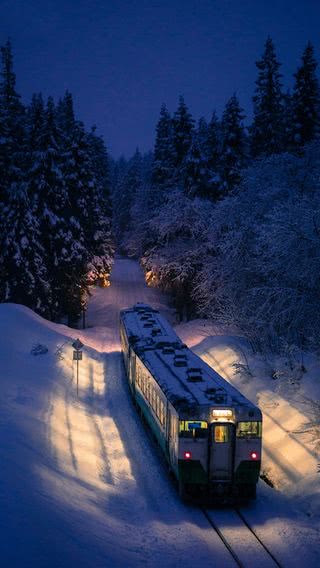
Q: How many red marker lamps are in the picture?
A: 2